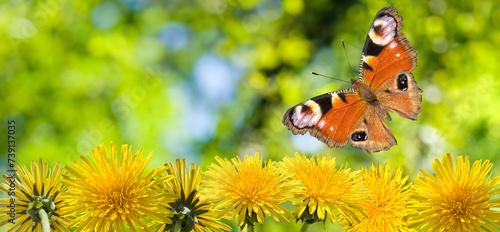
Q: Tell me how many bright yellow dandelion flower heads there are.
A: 7